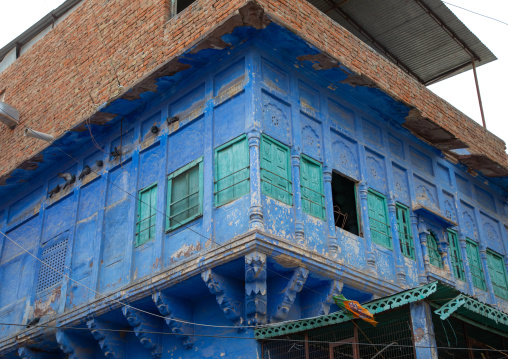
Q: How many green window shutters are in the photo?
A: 11